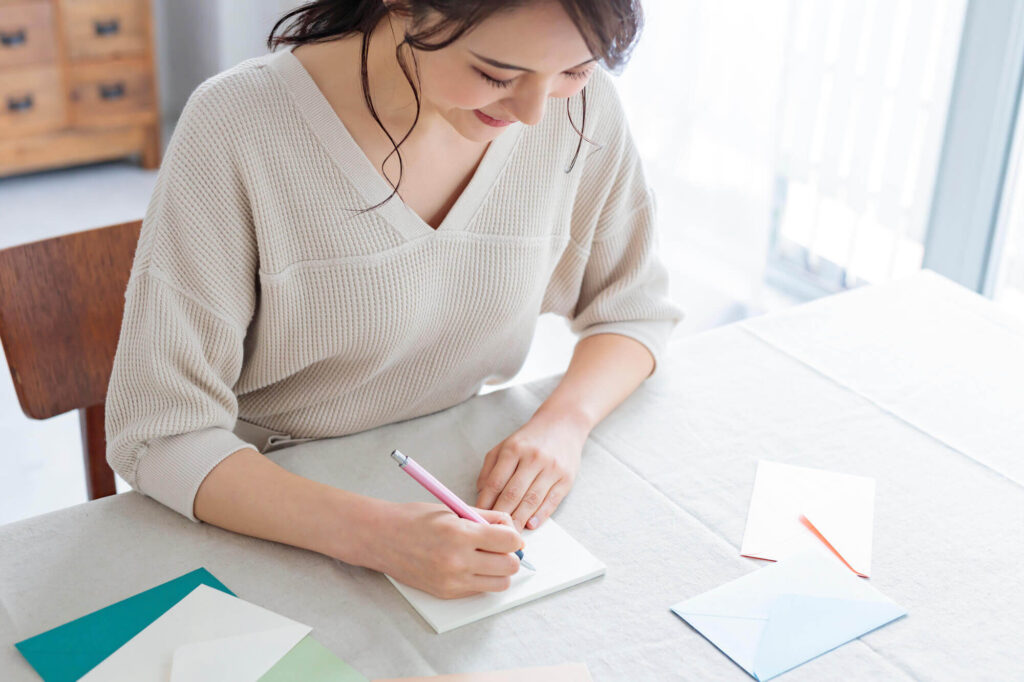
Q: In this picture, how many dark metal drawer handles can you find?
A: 4